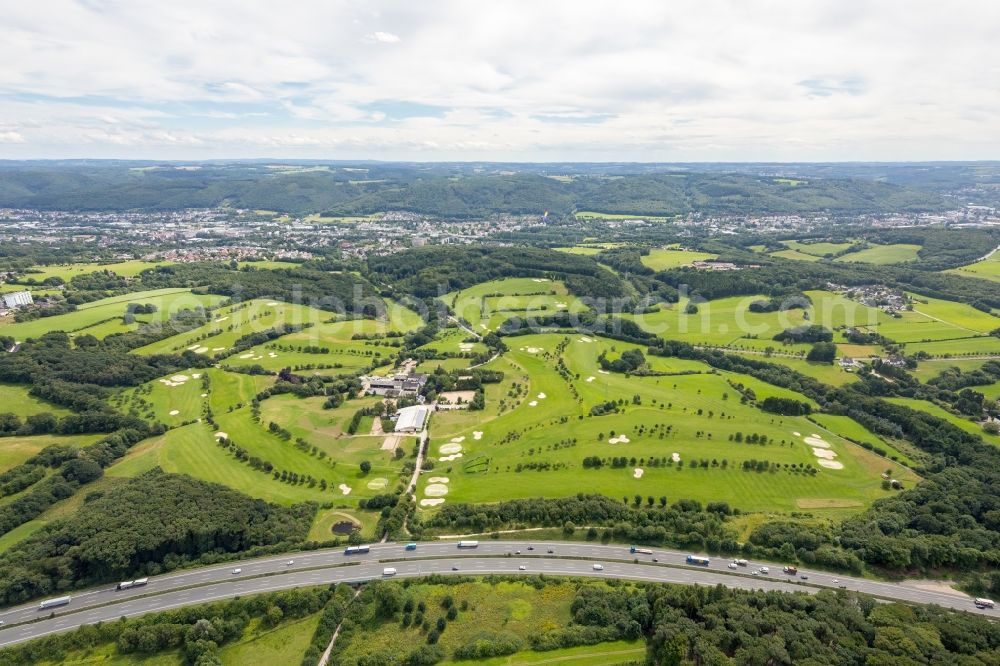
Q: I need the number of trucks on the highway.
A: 11